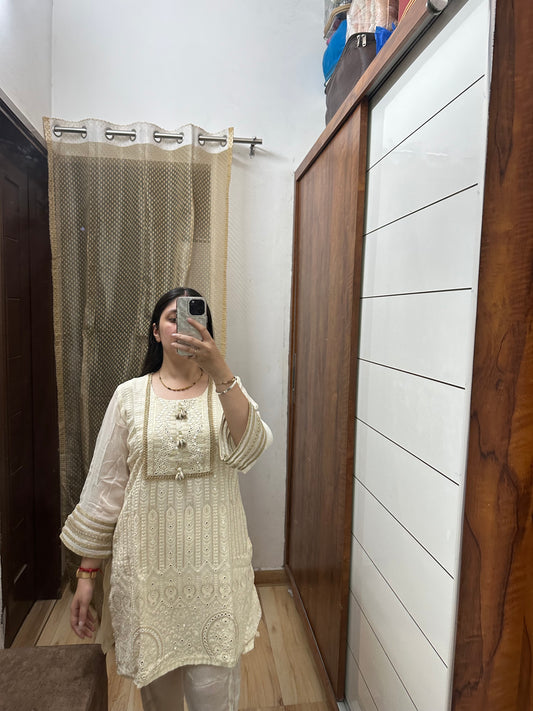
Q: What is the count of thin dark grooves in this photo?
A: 9